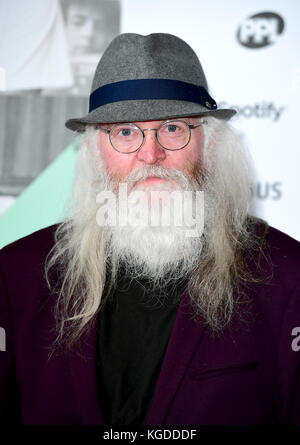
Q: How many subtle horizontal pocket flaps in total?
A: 1